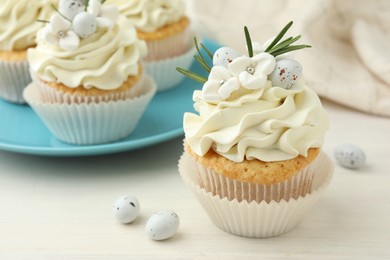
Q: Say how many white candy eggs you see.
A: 7